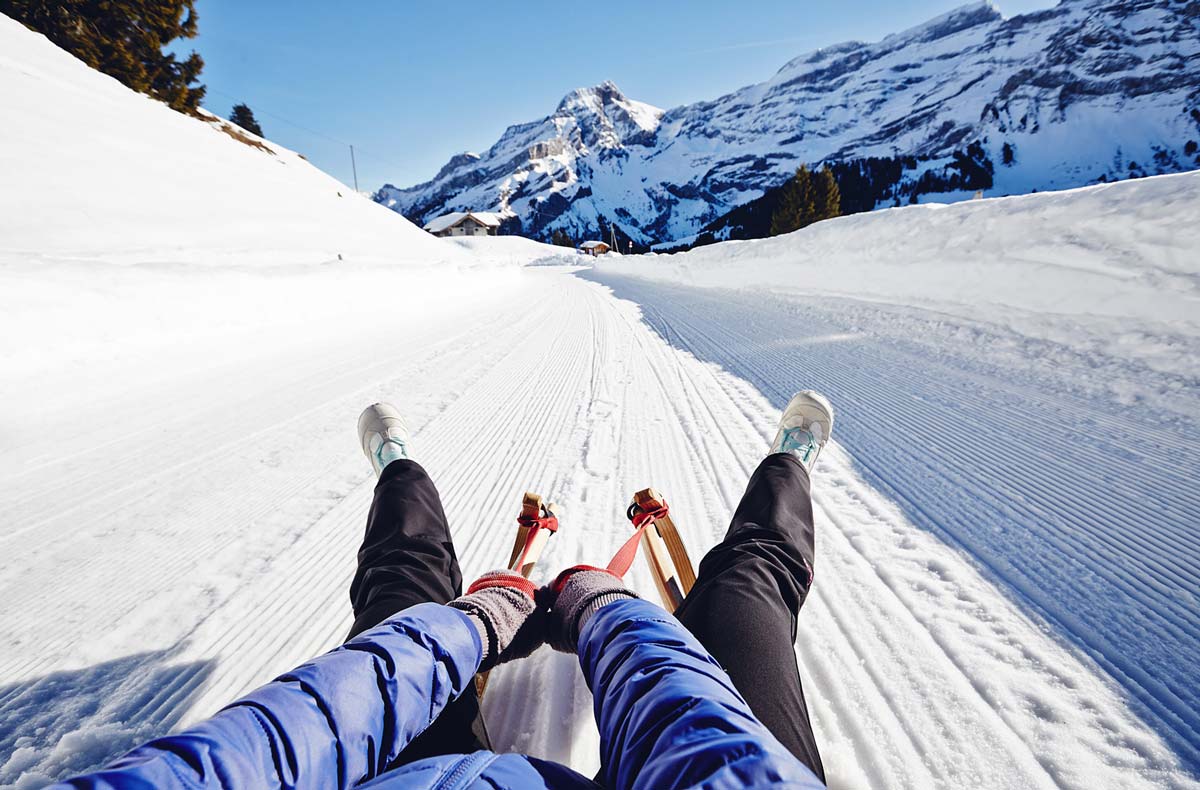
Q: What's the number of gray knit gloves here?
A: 2